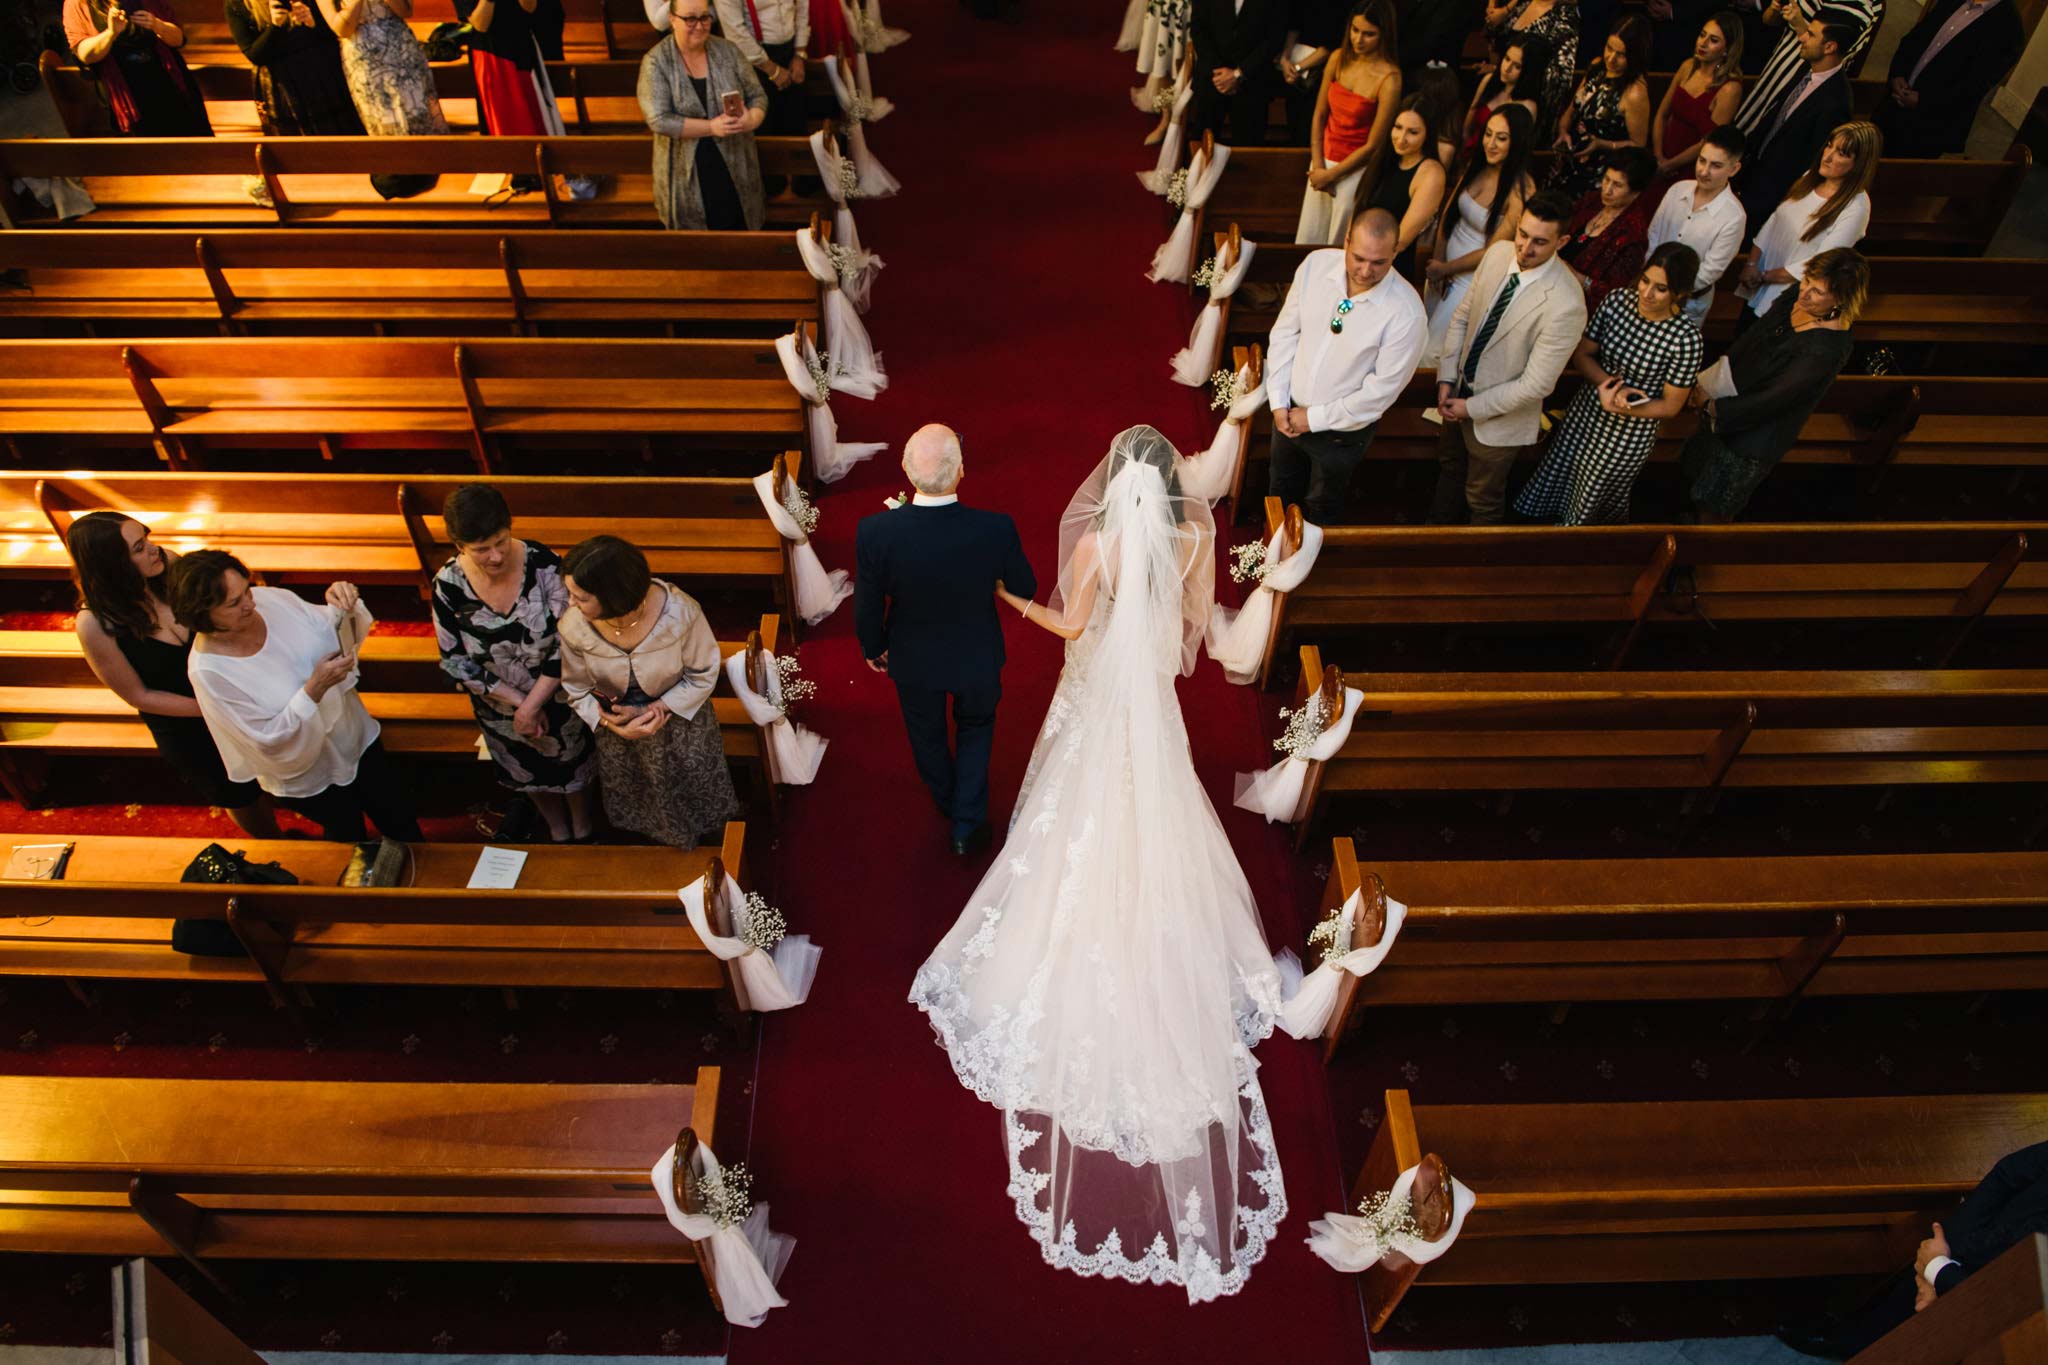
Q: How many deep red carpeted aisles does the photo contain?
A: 1